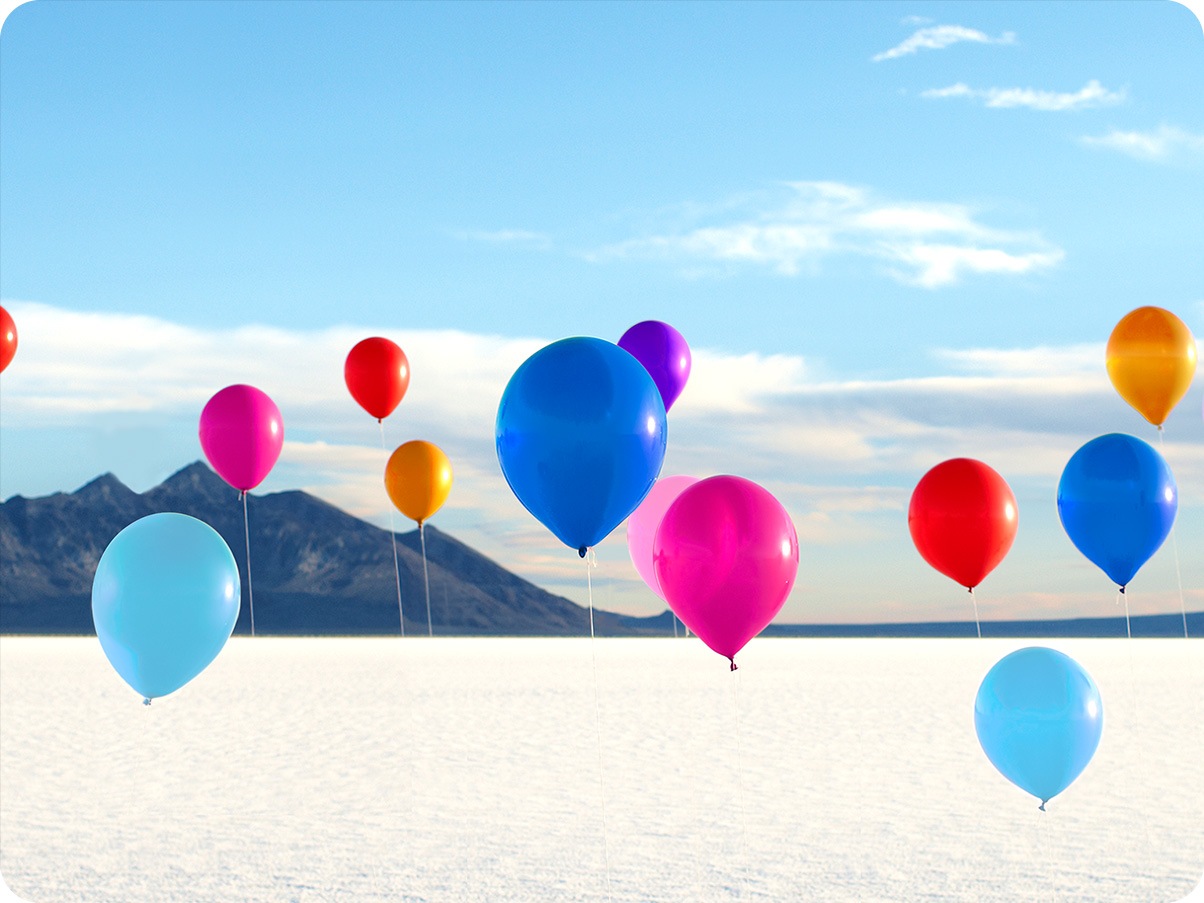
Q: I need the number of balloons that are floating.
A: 13